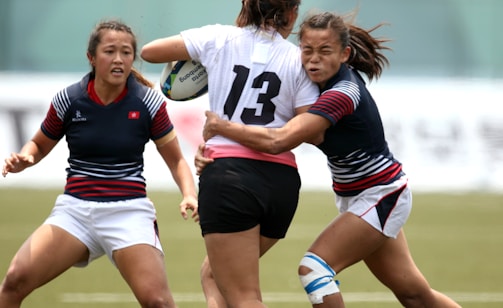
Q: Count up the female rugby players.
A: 3